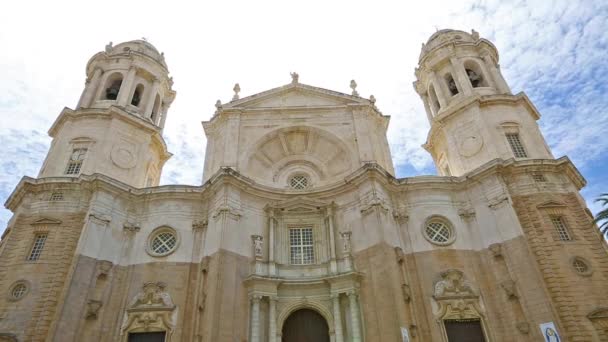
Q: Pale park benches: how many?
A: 0